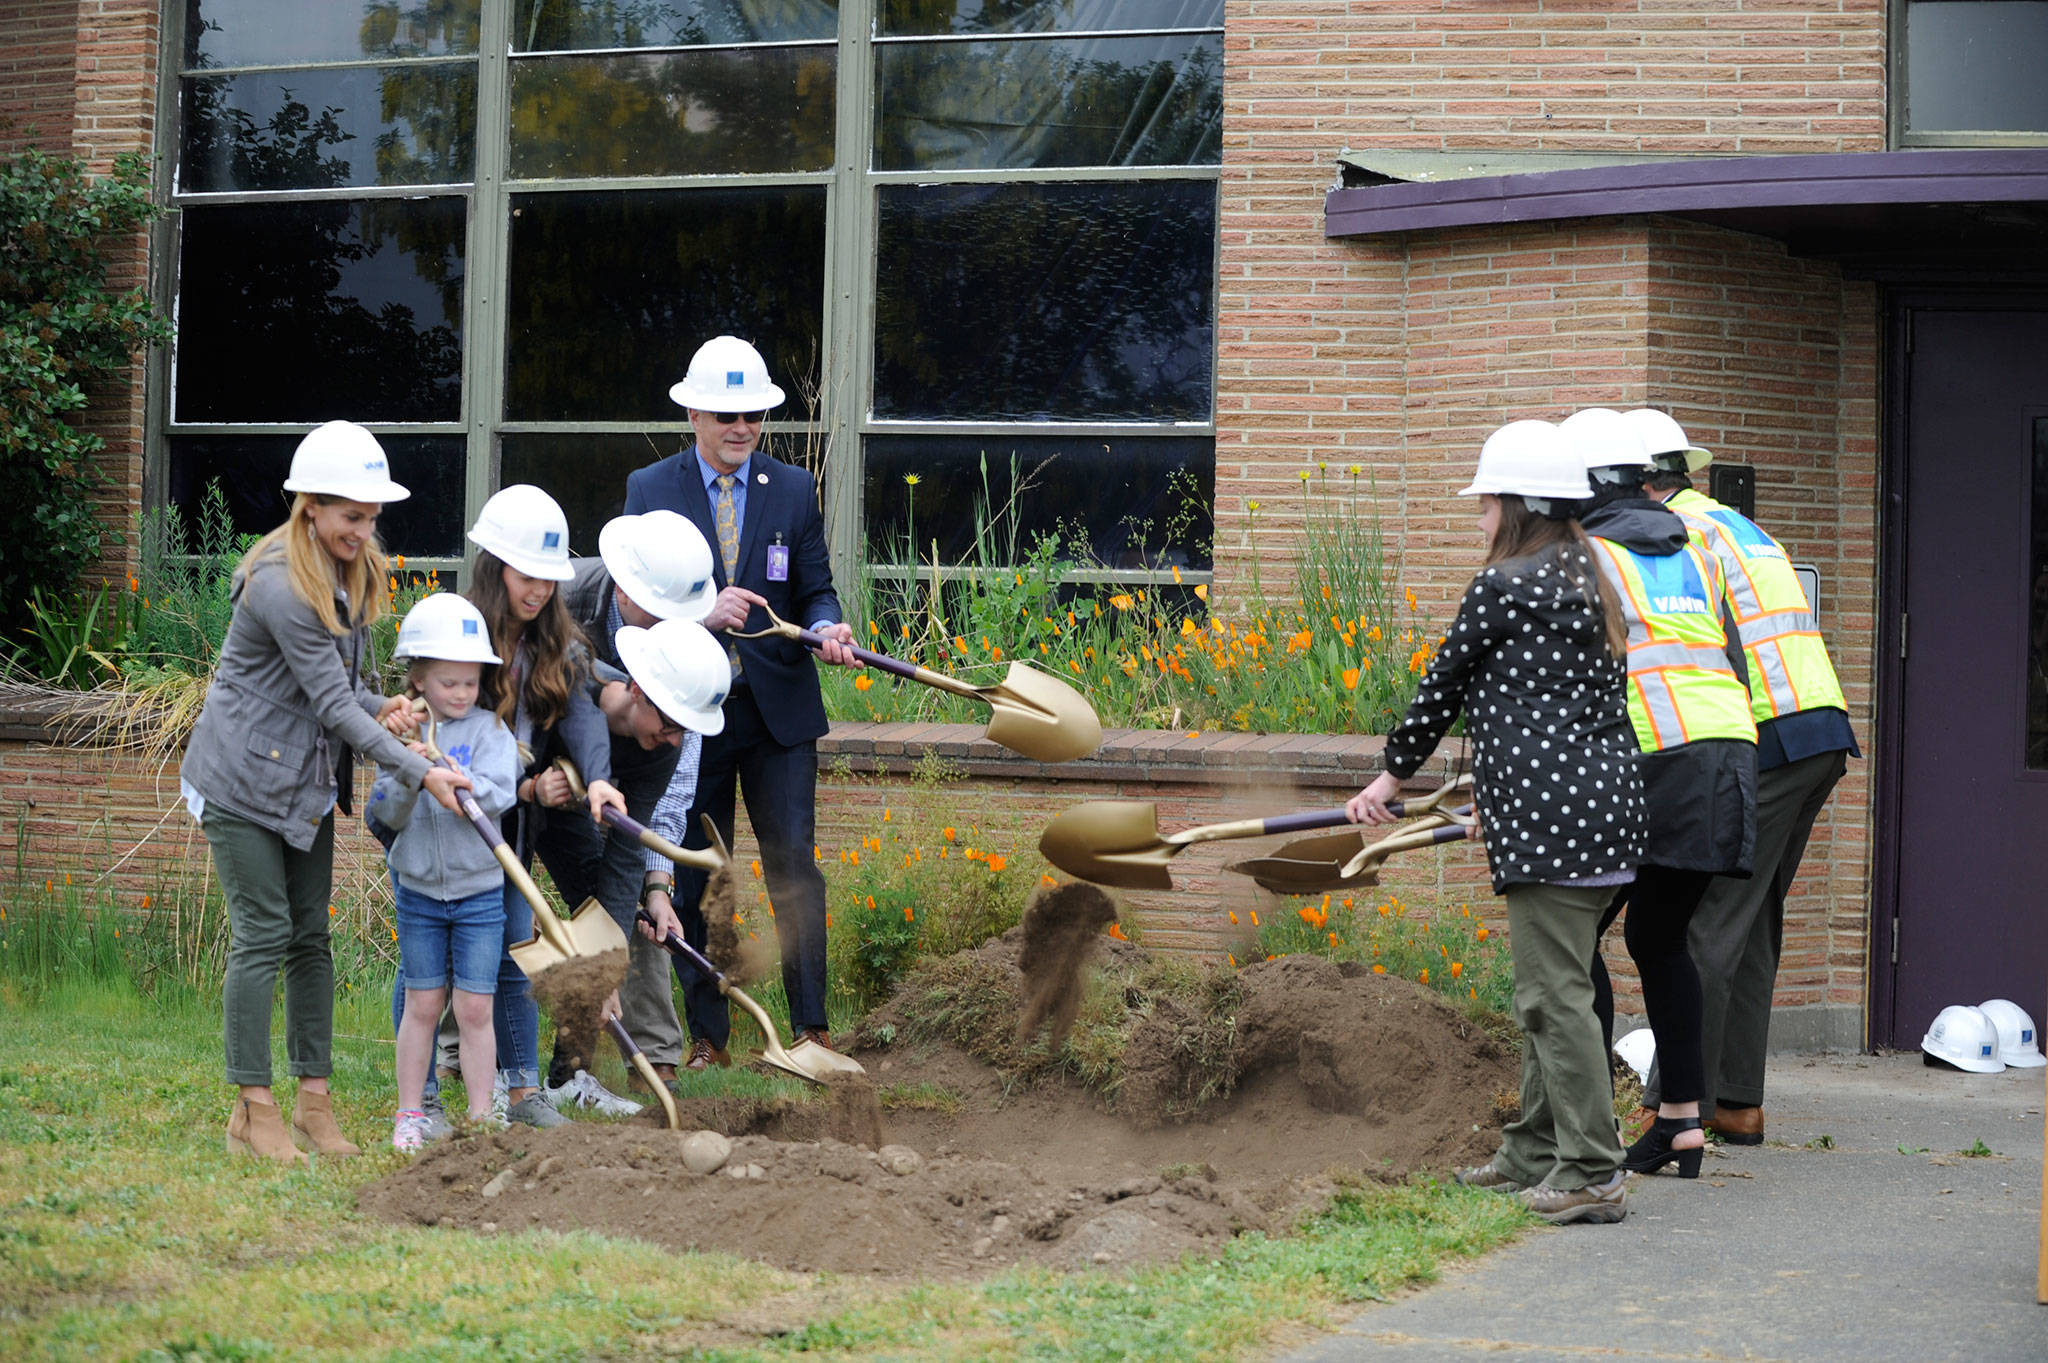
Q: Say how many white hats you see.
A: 12